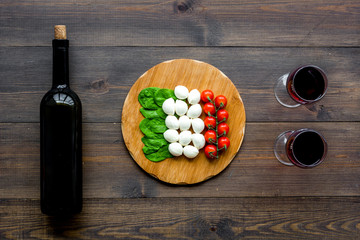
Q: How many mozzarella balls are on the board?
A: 13